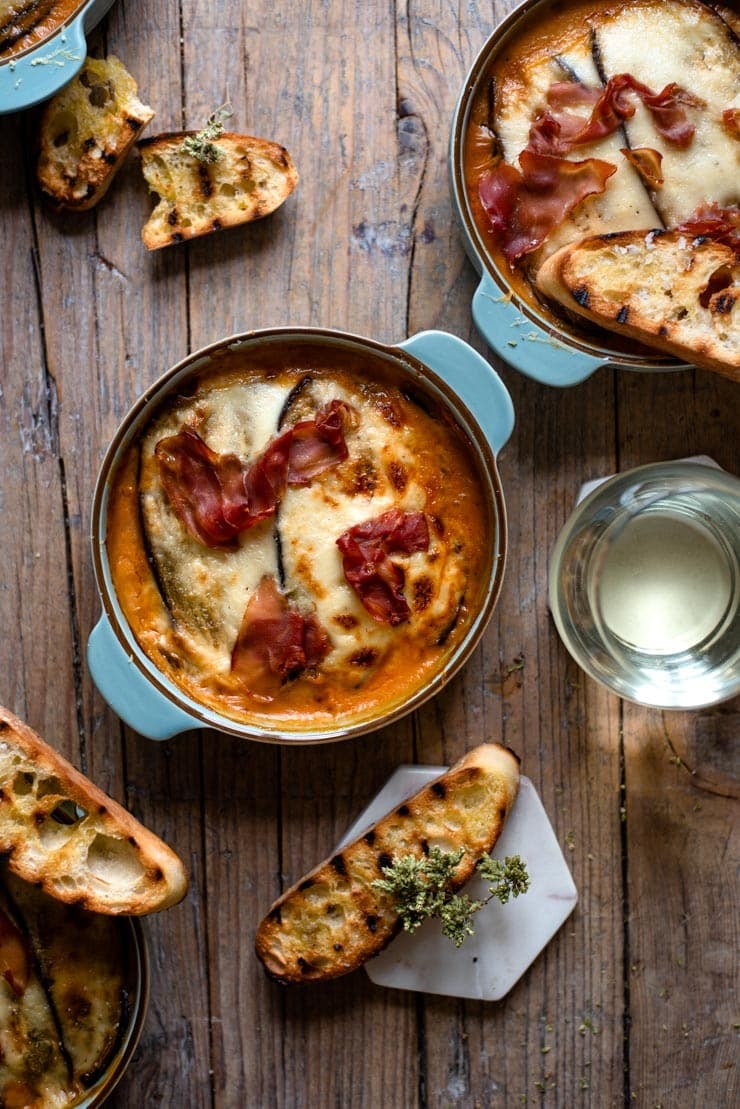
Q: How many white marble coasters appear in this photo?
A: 2